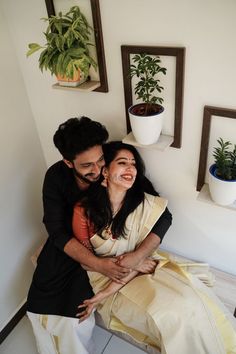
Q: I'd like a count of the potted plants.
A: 3